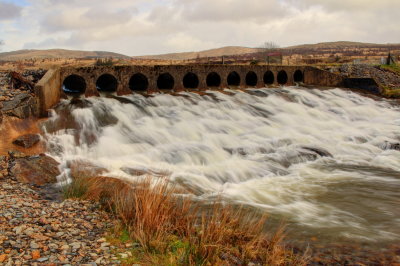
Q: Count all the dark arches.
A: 11